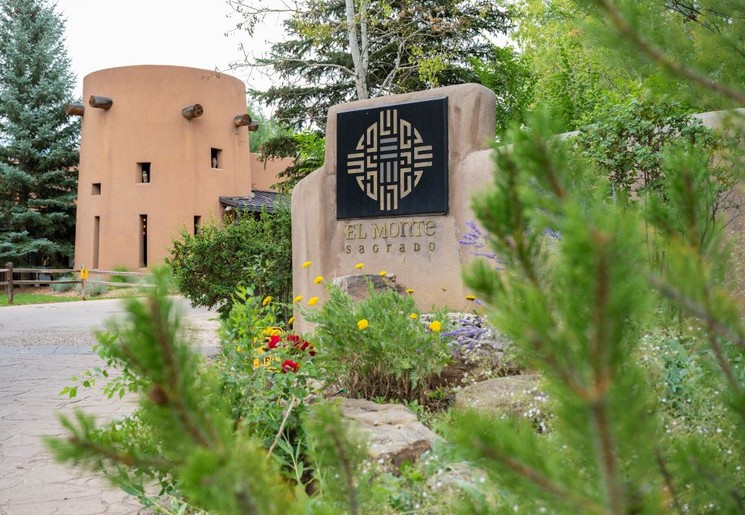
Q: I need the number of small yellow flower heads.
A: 13